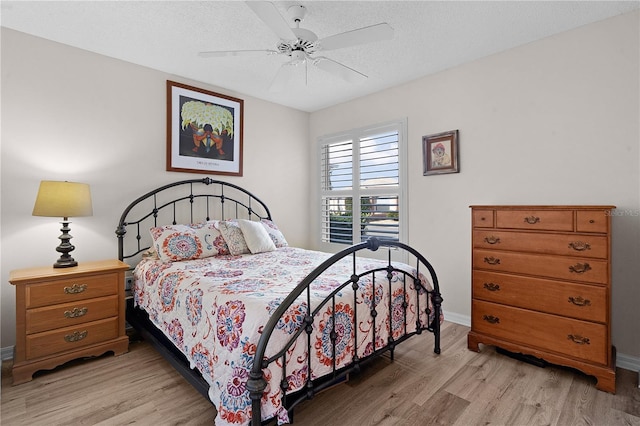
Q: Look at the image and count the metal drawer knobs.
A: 14